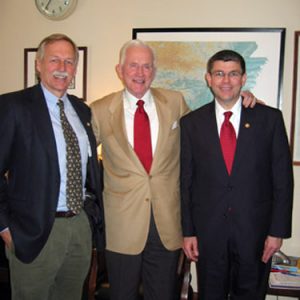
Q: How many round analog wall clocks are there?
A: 1